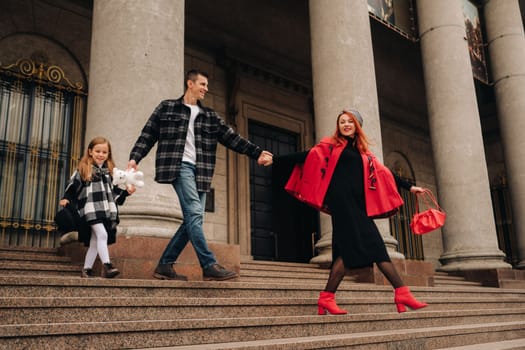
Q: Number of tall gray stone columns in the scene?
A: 4